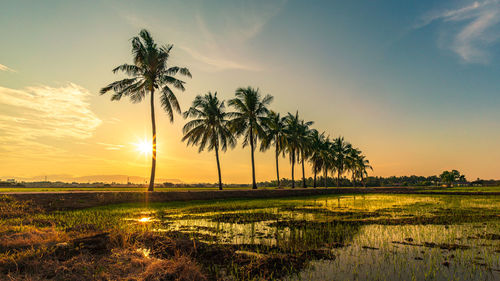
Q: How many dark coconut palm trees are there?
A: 11